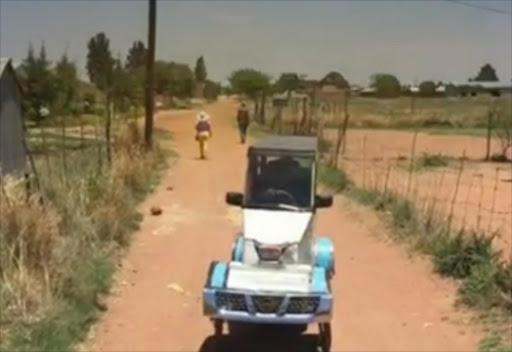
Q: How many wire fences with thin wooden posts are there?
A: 2